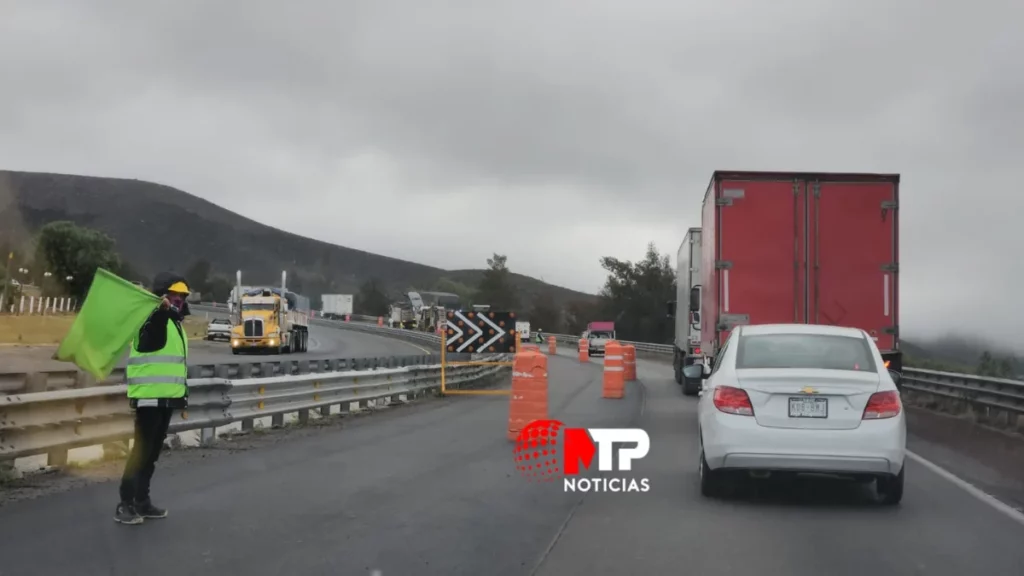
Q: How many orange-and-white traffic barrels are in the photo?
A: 5